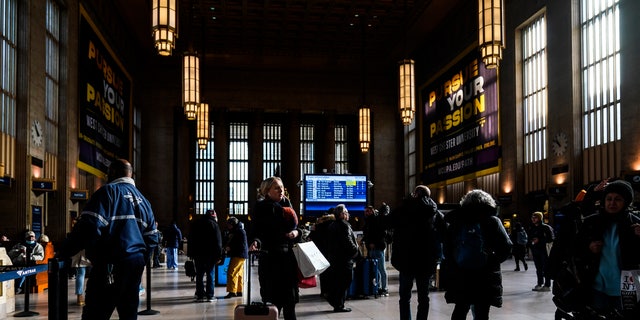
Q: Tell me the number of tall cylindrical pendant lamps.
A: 6